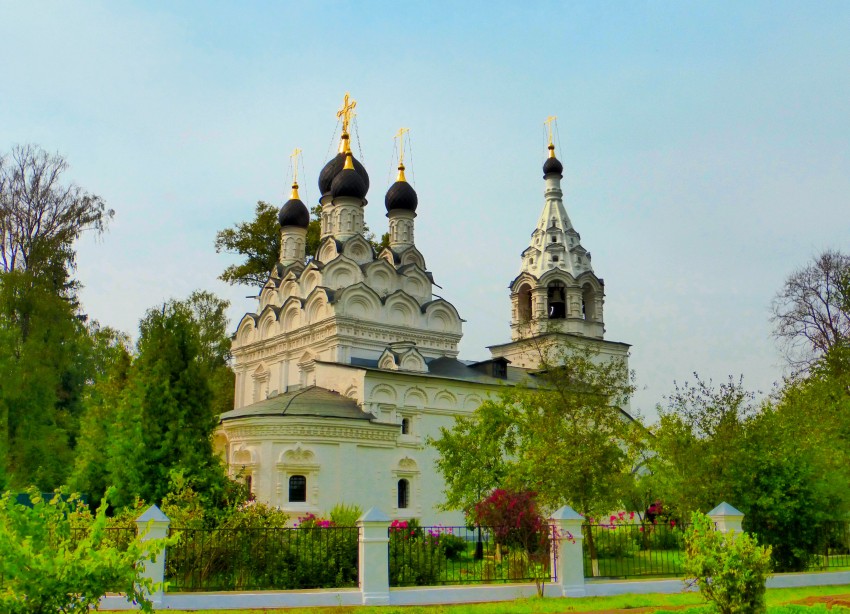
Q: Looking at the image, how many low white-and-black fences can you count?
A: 1